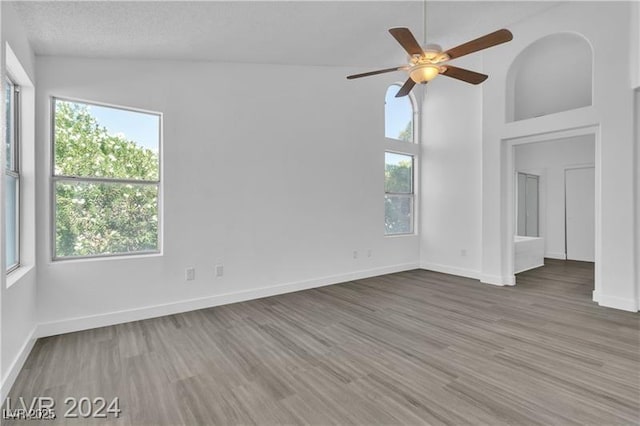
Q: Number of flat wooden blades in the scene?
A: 5